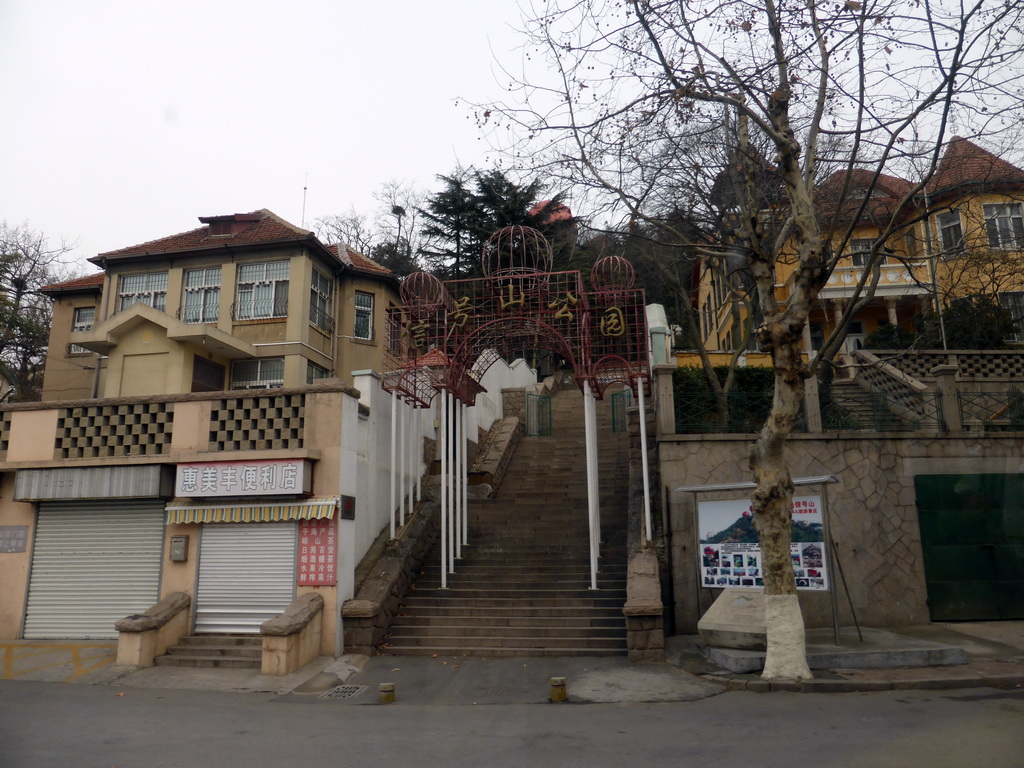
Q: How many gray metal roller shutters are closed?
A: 2